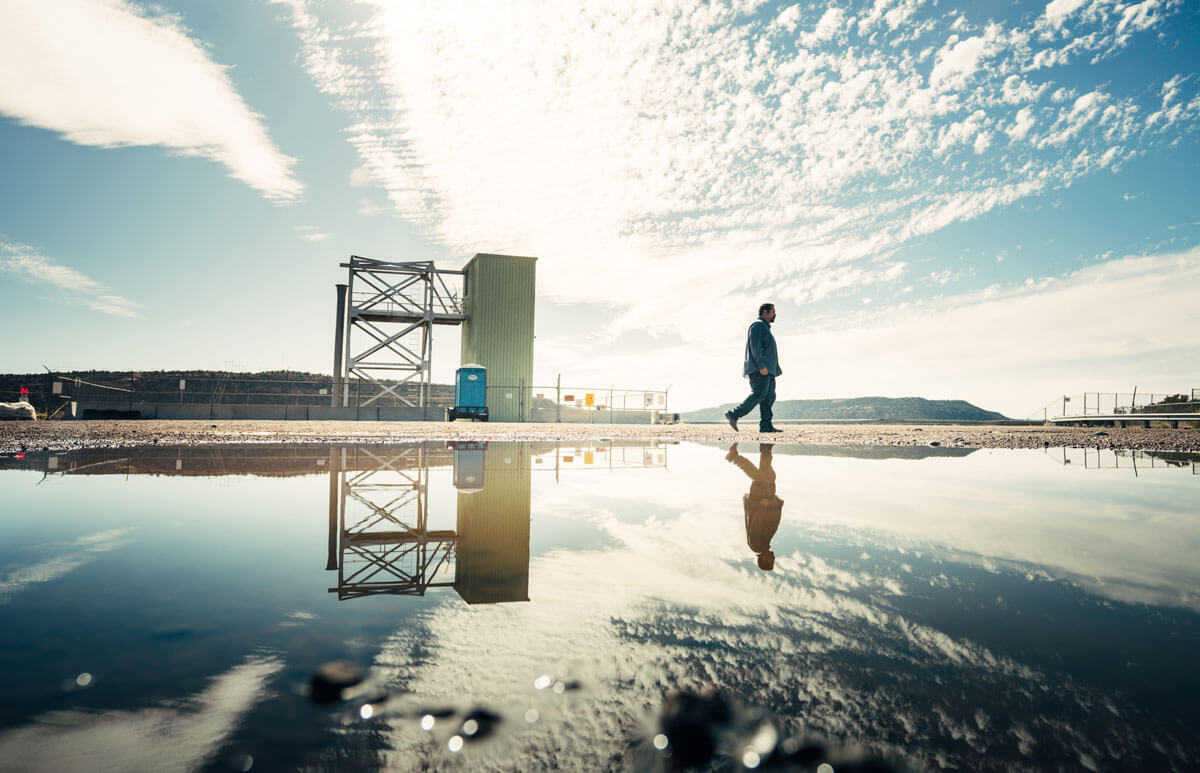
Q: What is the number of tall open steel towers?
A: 1